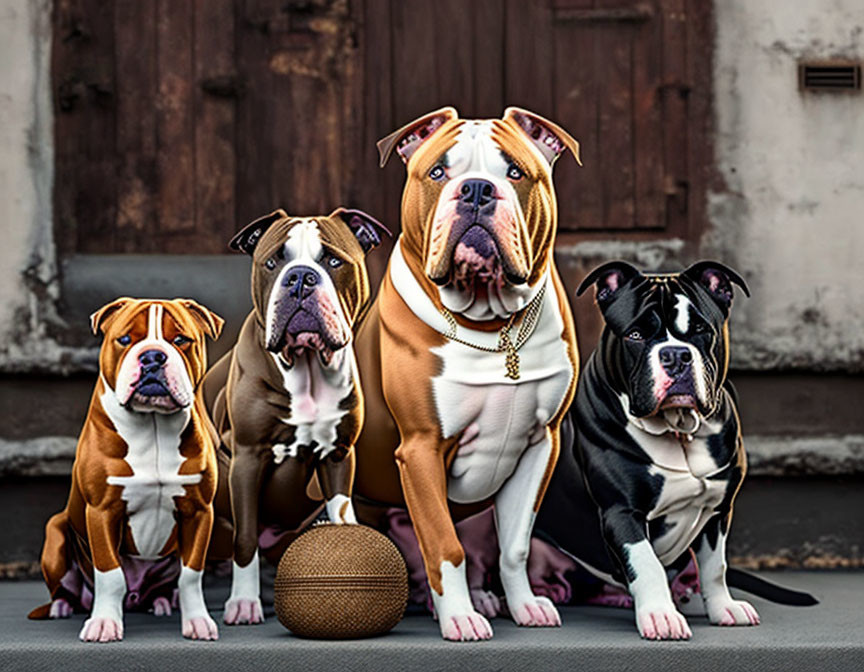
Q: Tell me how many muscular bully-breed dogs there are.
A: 4